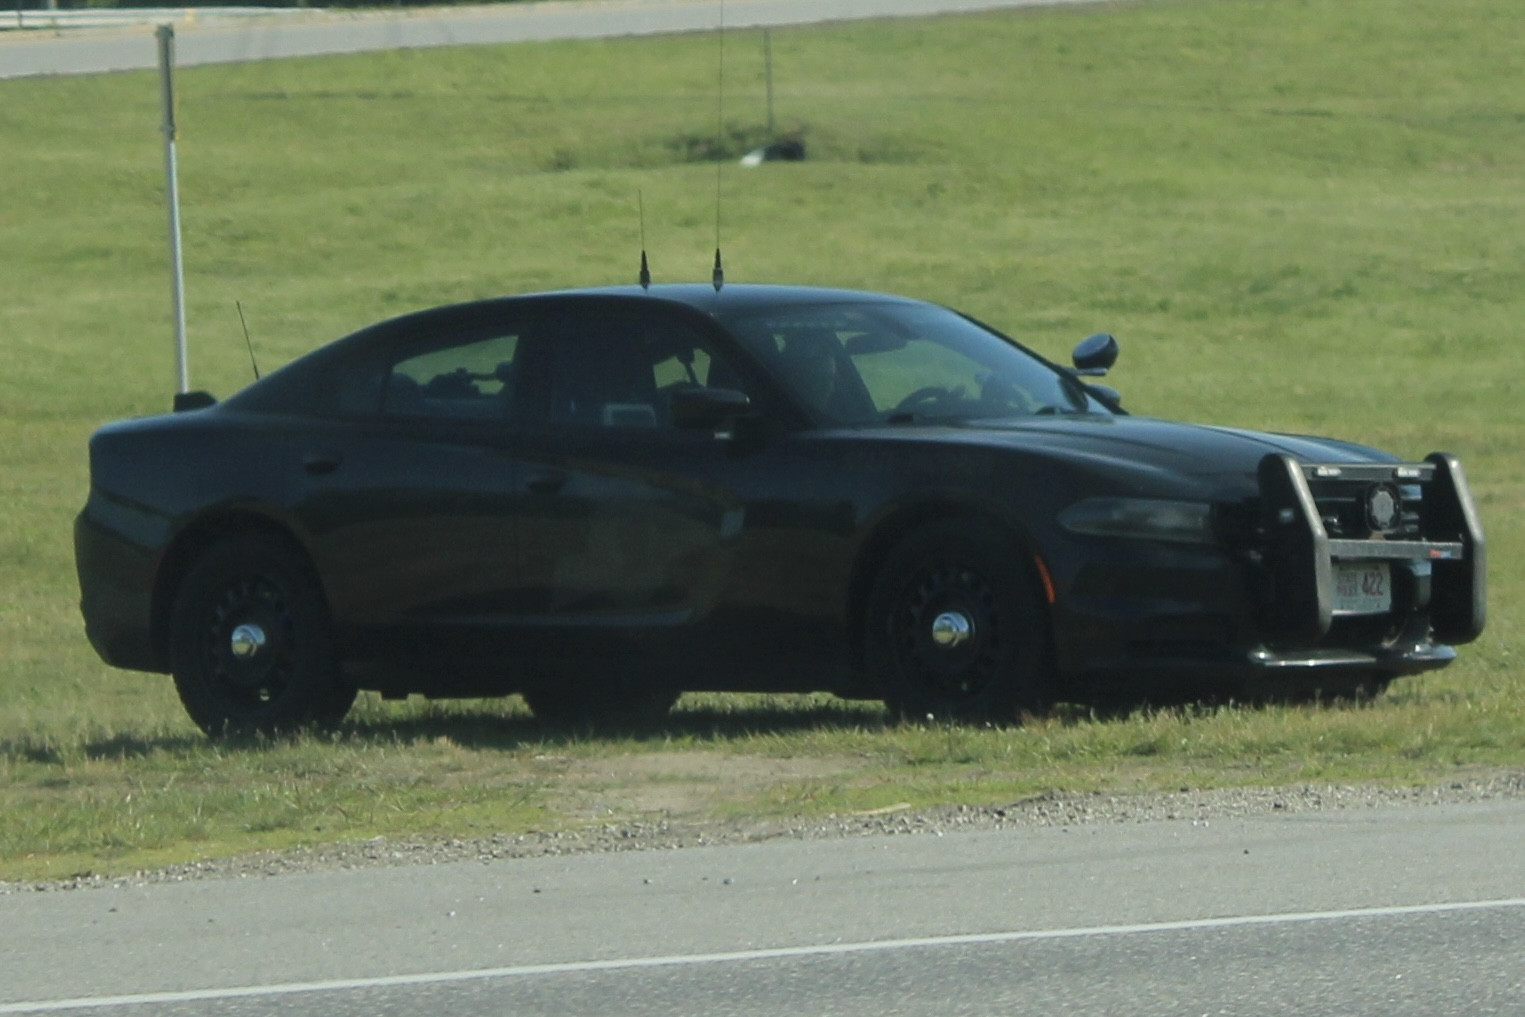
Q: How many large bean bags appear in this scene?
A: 0